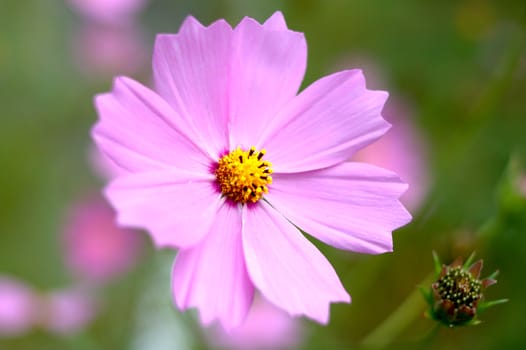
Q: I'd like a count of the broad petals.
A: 8